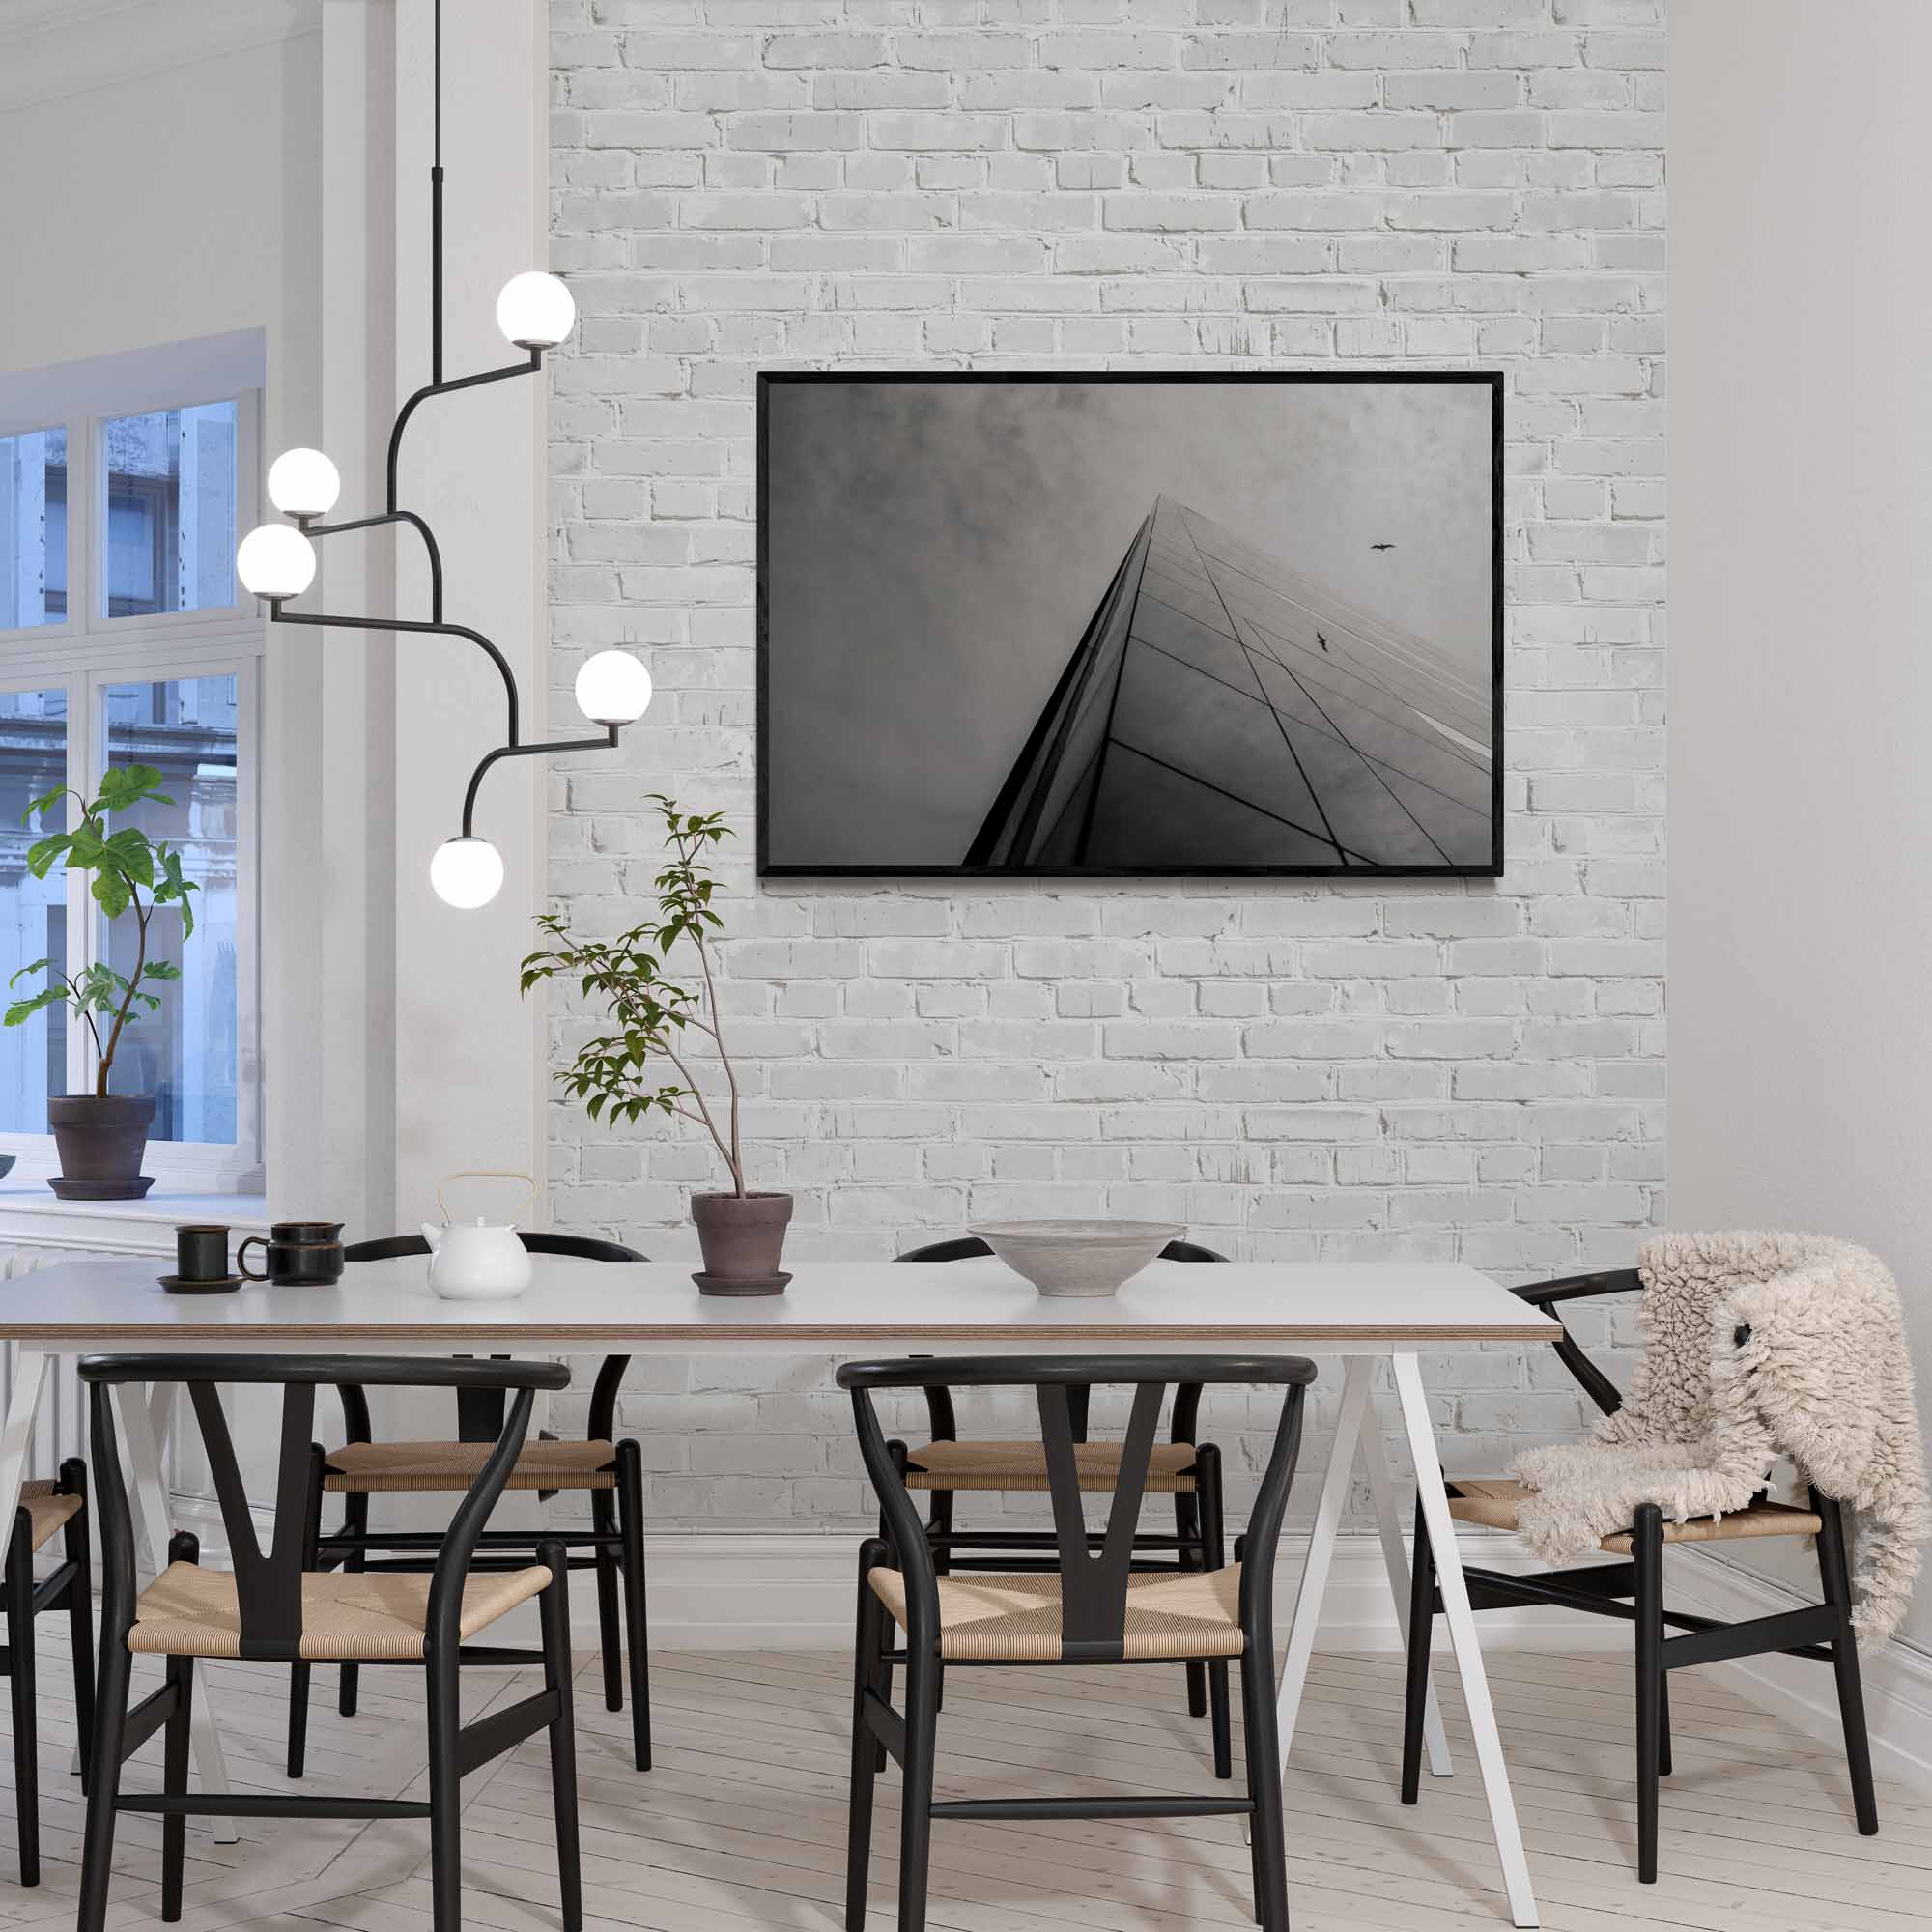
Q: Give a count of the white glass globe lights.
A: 5